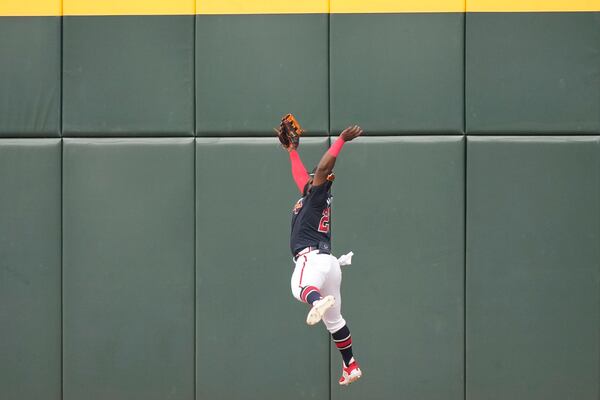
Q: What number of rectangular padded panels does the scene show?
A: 10